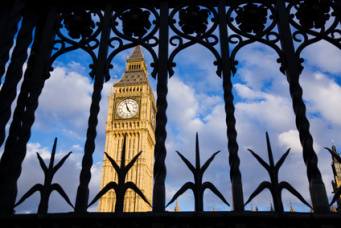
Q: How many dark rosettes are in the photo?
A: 5